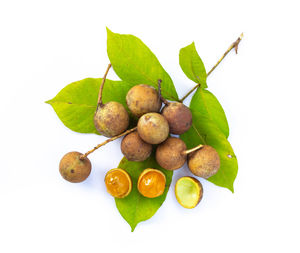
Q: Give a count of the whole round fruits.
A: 8